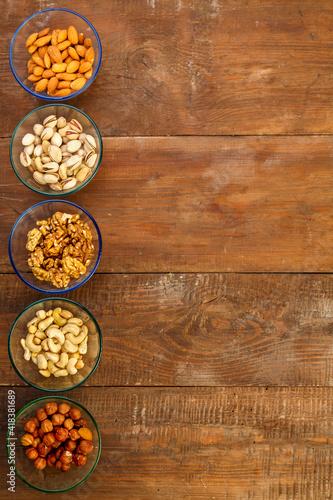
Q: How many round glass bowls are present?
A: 5